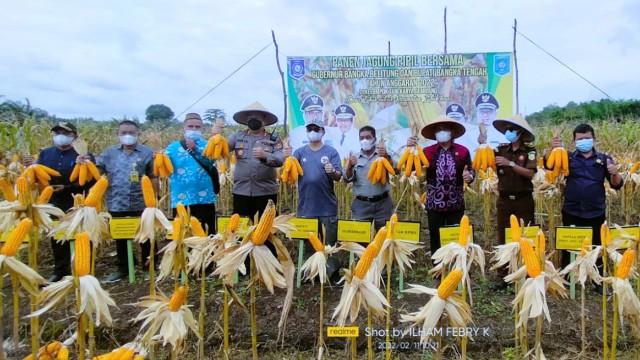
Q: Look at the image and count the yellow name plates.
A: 12